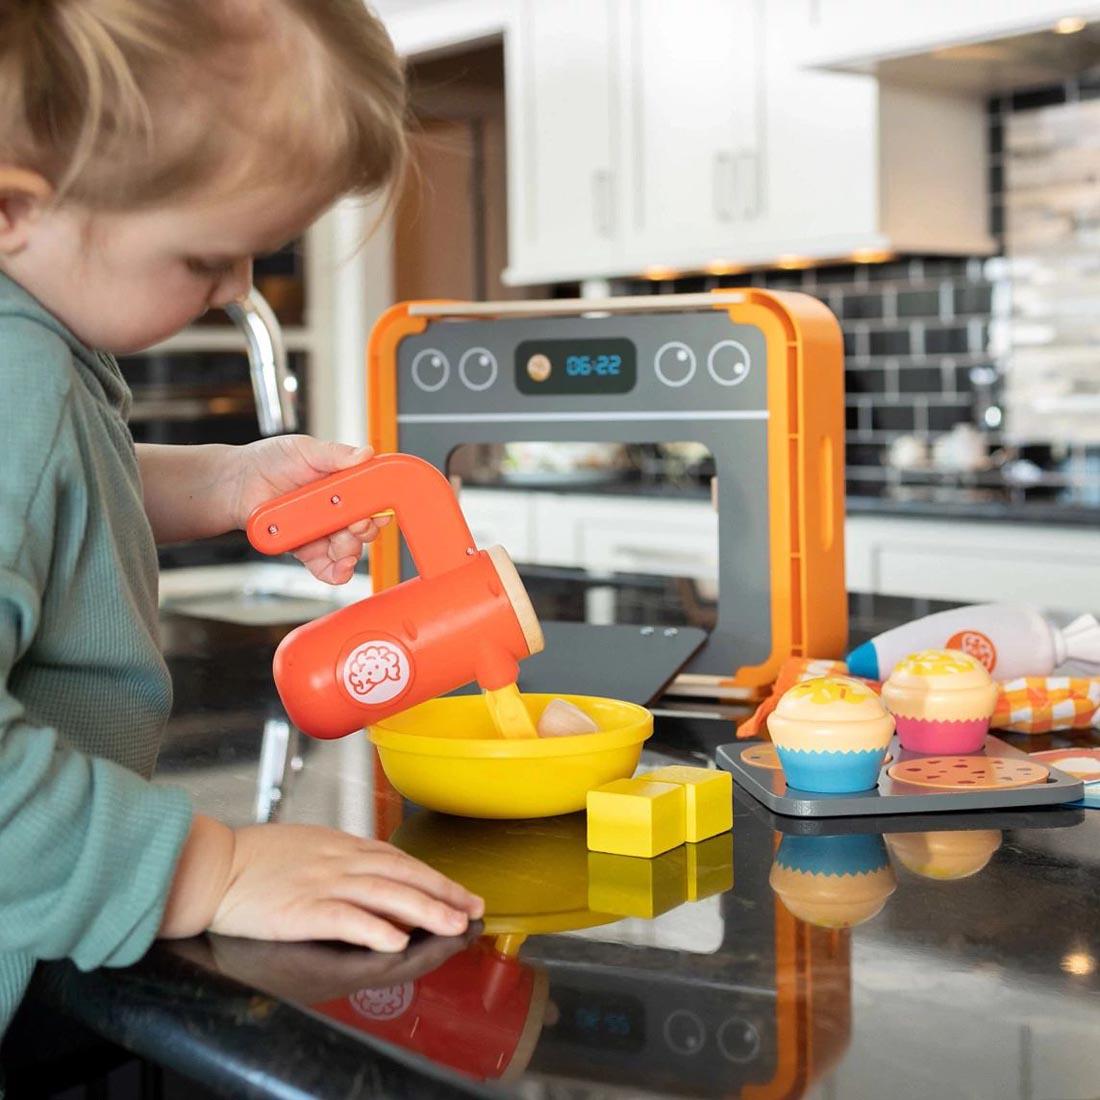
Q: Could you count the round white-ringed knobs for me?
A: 4